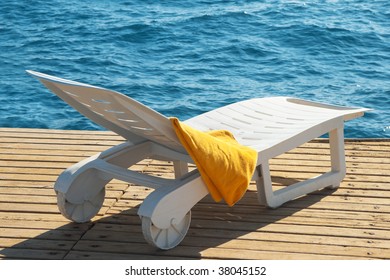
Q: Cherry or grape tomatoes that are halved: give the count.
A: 0